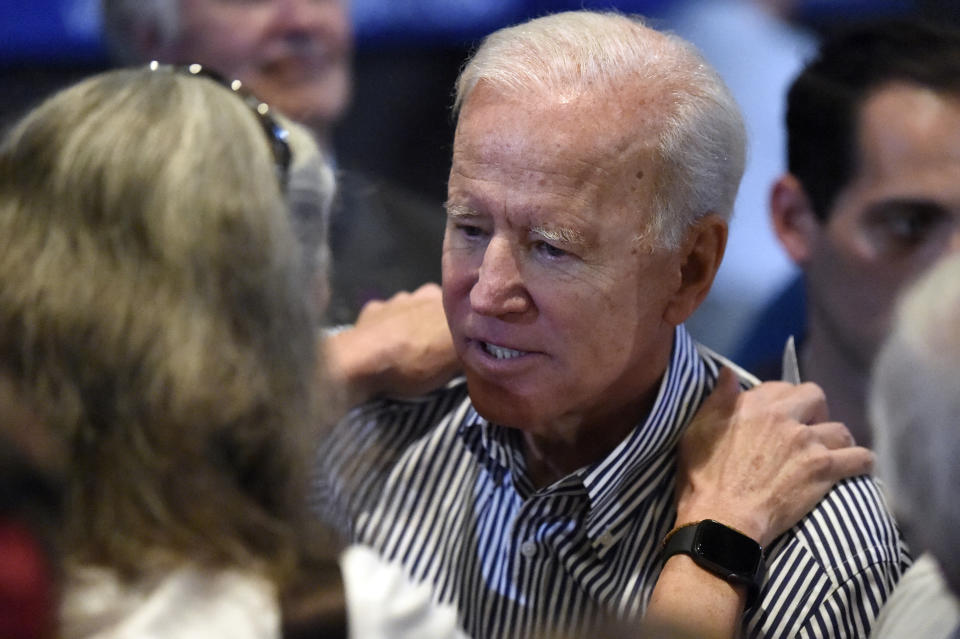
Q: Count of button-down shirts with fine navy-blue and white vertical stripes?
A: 1